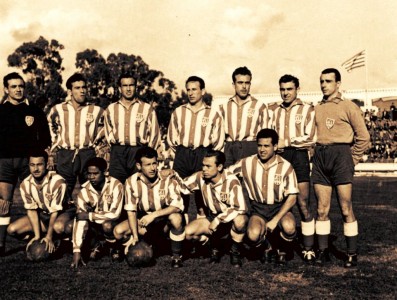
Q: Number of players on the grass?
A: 12